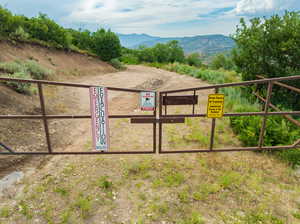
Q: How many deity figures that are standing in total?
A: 0